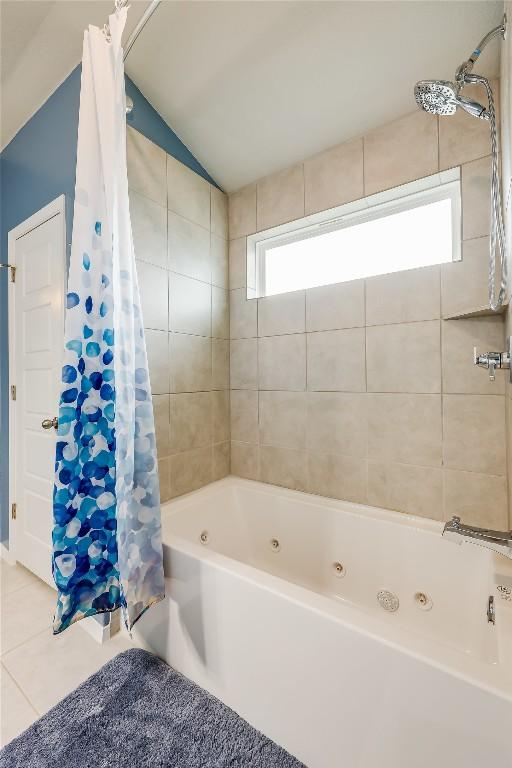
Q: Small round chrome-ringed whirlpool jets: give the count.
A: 4